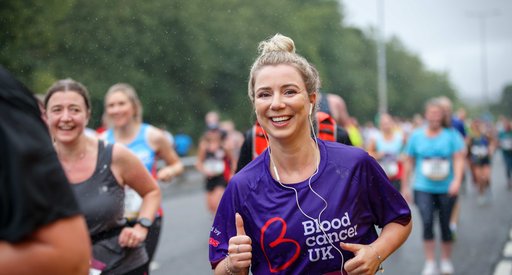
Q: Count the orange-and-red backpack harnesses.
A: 1